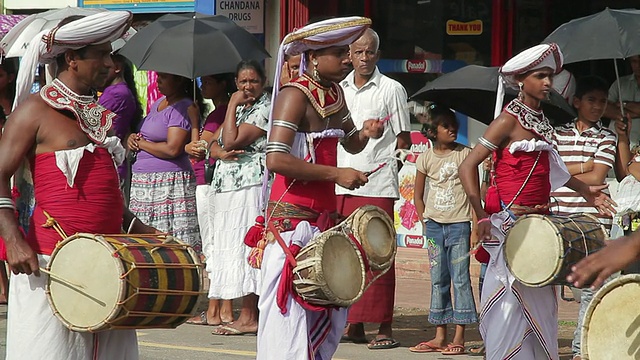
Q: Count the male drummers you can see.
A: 3